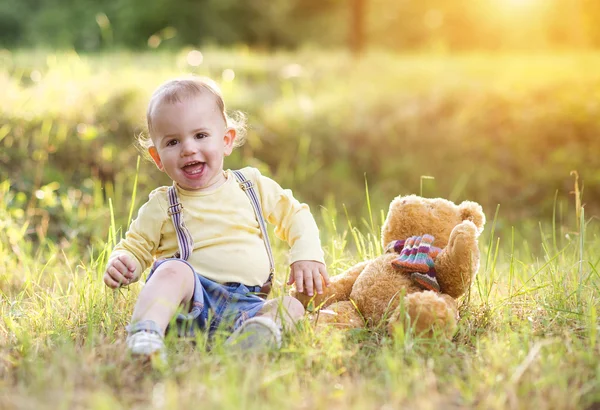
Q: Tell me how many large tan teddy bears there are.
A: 1